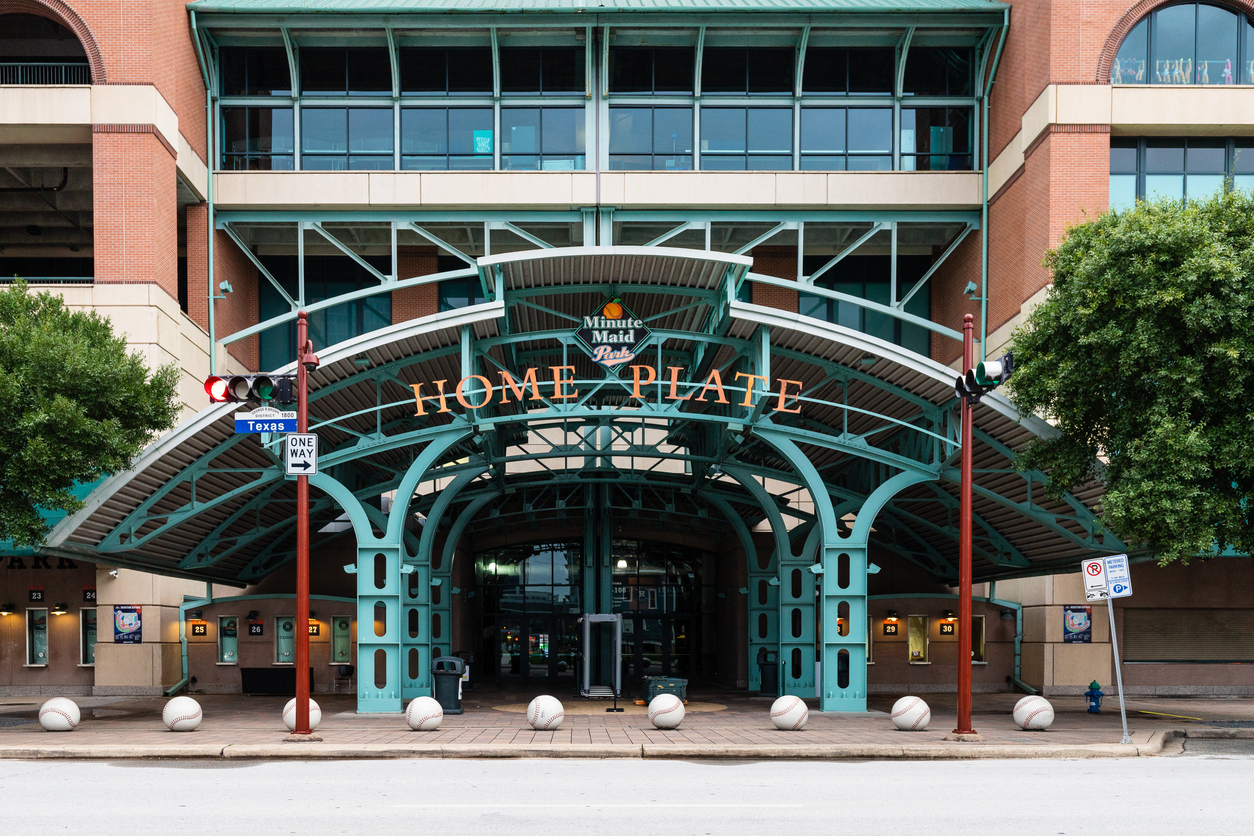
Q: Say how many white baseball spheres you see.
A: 9